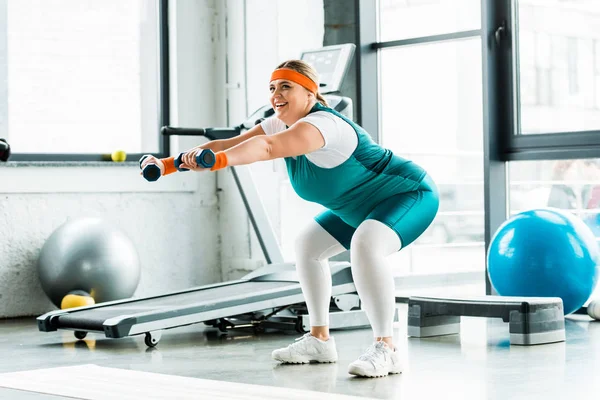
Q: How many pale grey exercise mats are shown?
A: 1